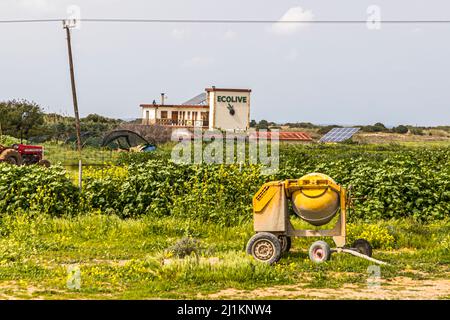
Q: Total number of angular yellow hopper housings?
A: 1